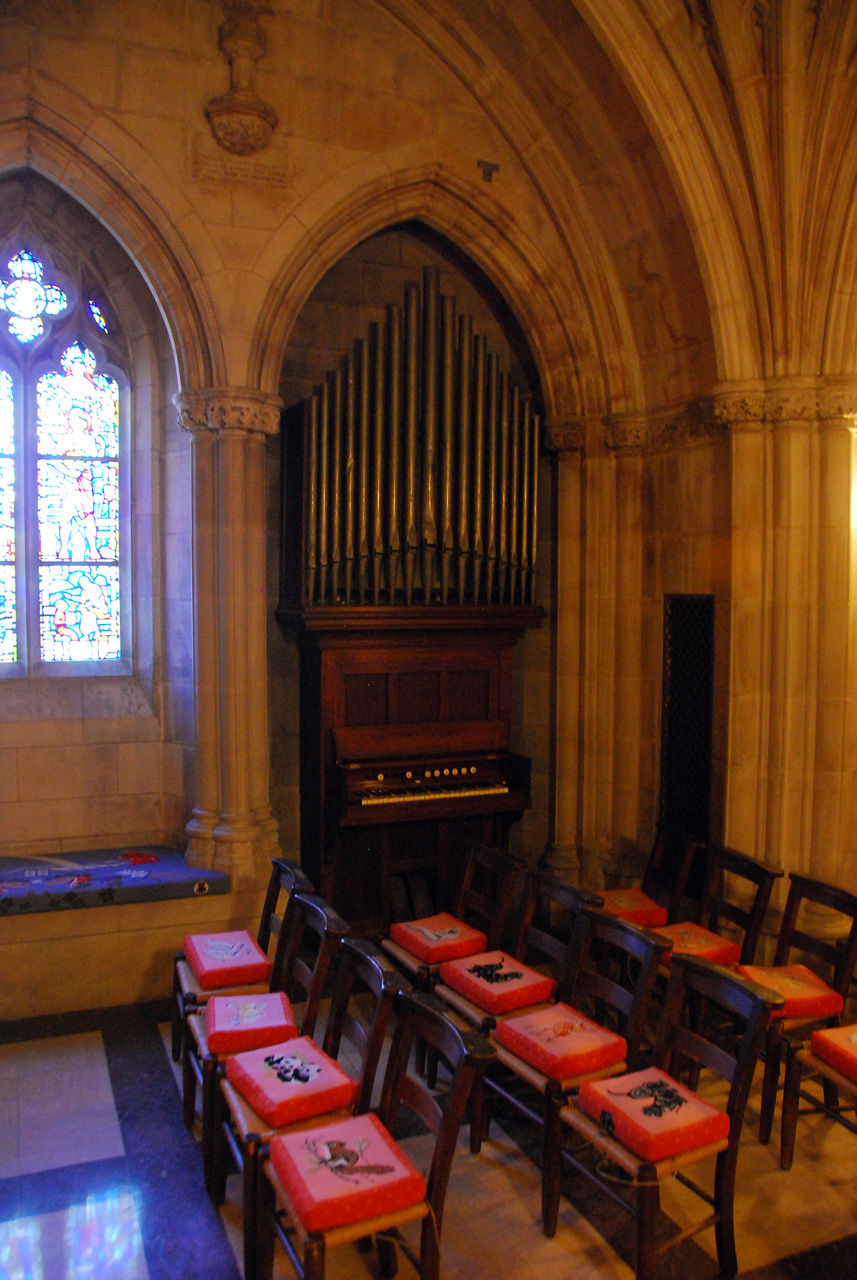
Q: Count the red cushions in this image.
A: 12